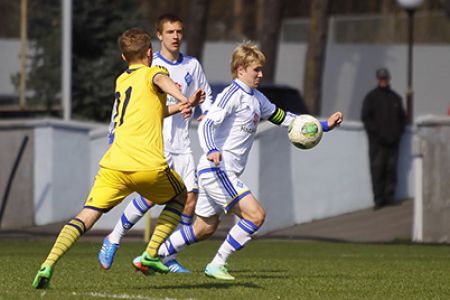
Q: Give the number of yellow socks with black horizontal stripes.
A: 2